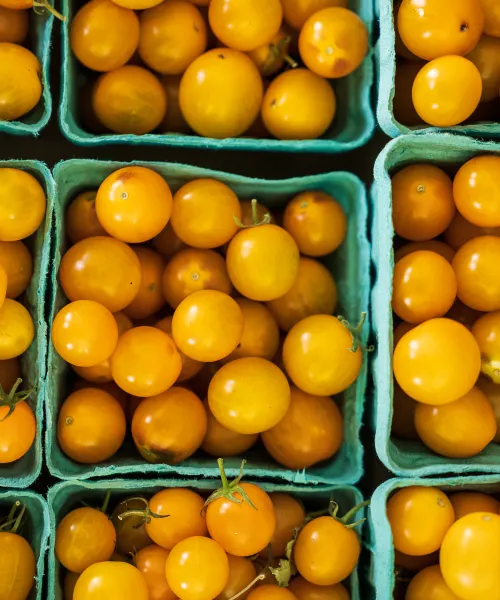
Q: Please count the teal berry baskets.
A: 9